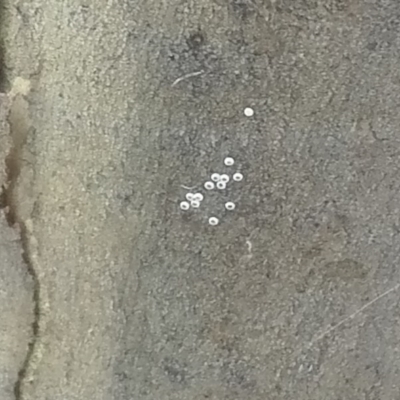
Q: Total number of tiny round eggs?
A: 13